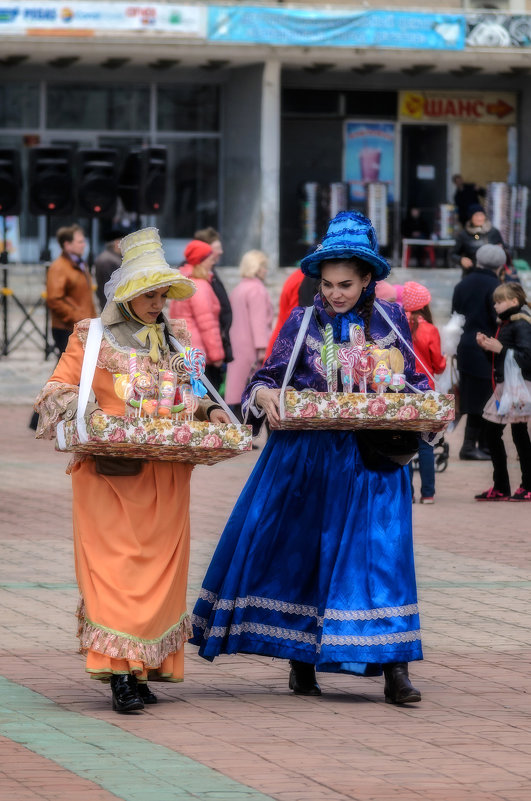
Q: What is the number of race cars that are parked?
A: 0